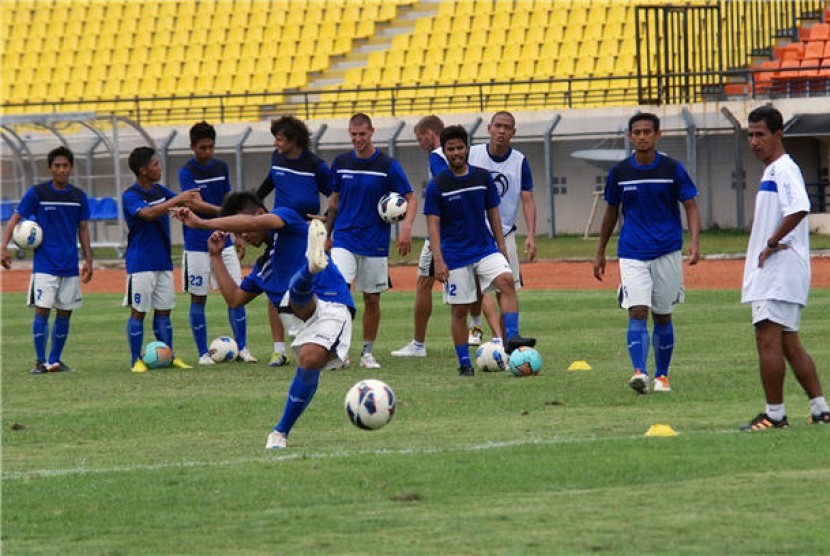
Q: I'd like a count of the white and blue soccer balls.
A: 5